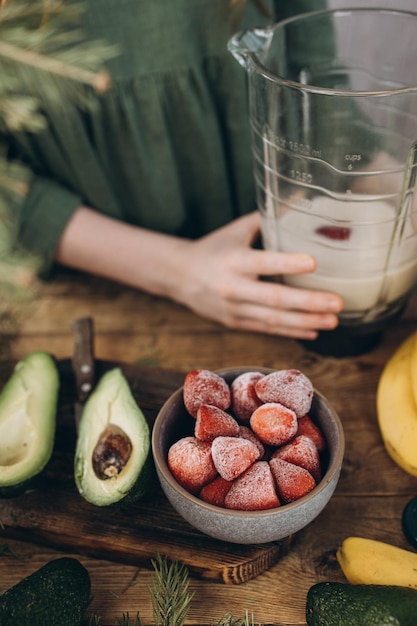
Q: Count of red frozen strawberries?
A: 13